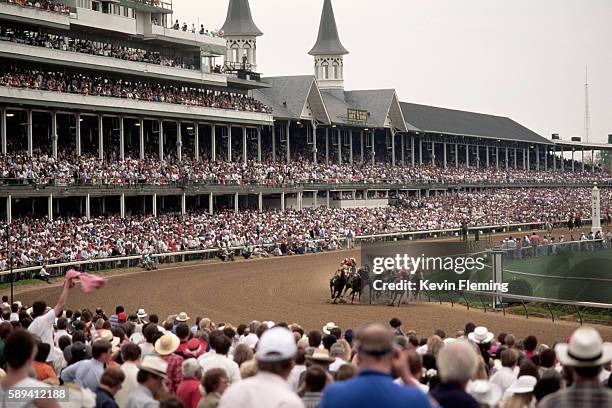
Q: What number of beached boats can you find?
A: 0